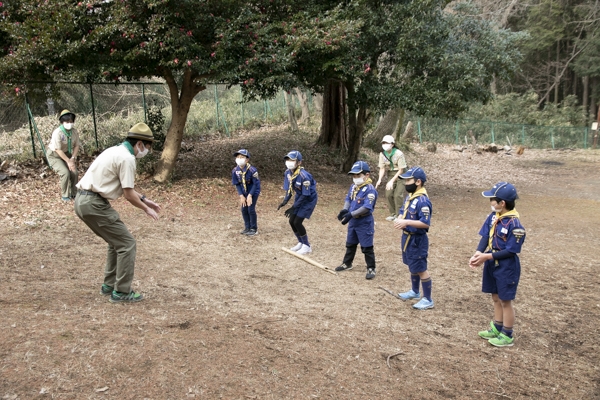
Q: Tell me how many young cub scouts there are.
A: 5